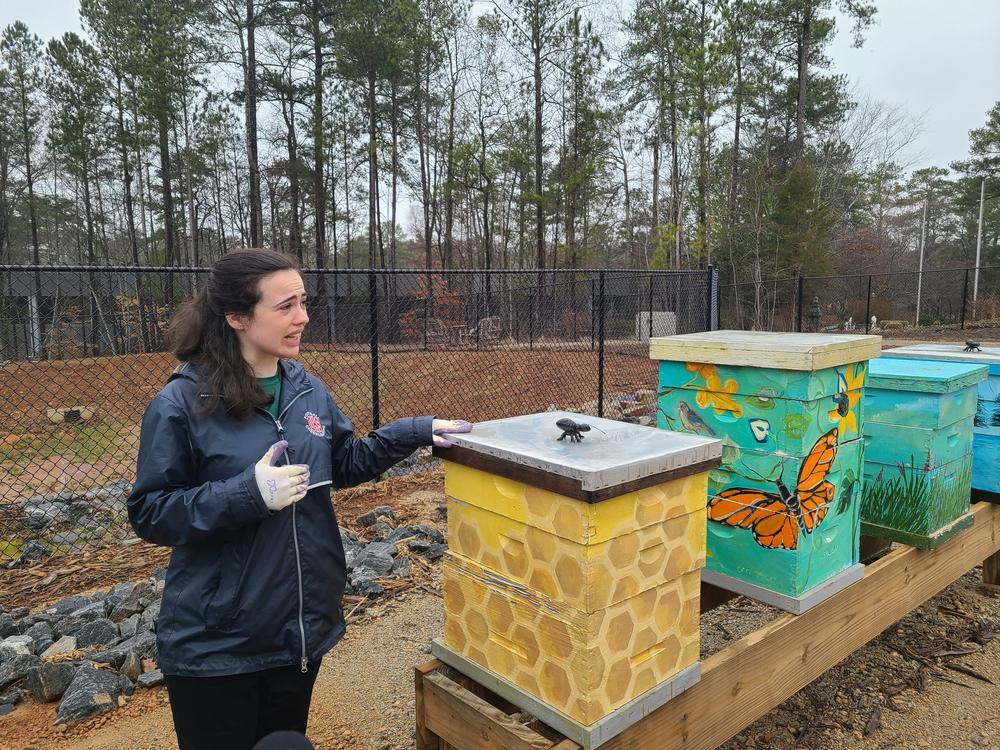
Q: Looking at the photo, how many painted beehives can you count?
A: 4